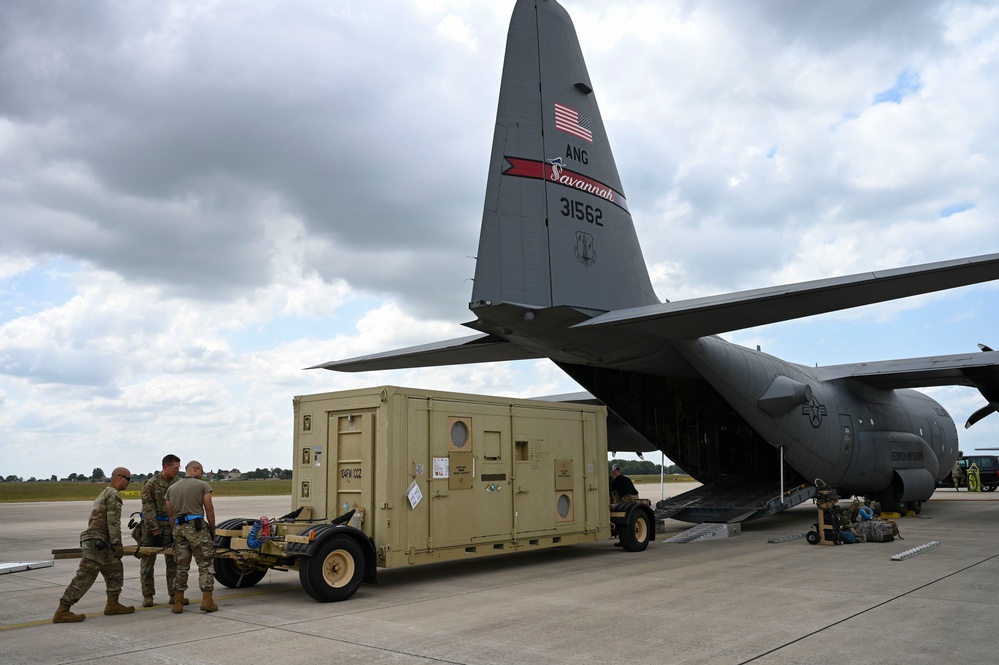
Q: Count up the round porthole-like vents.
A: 2